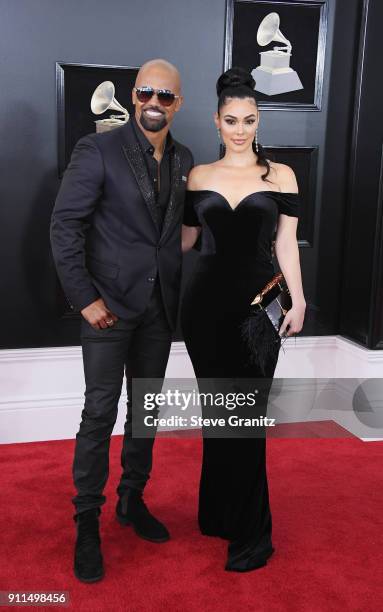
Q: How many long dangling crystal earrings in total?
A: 2